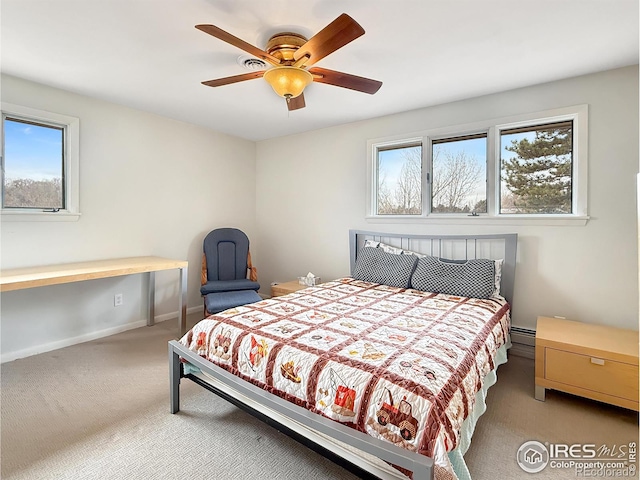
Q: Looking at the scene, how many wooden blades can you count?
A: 5